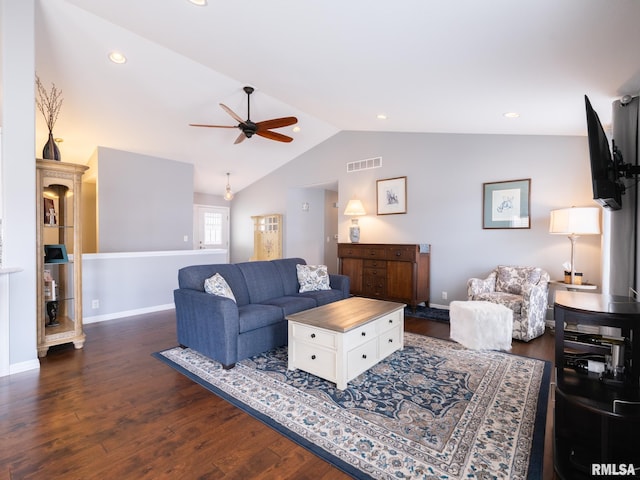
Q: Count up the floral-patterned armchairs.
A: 1